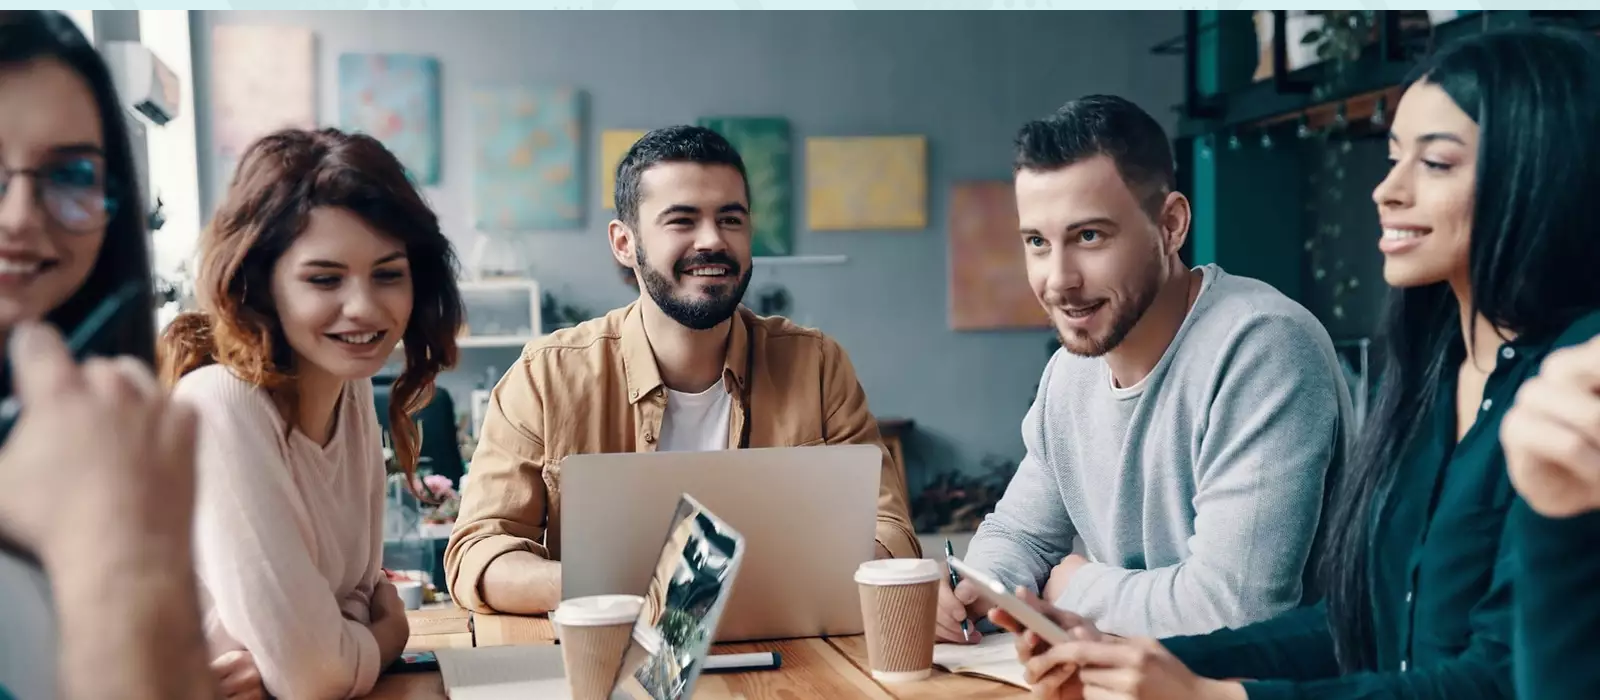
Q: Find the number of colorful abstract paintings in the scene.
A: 7